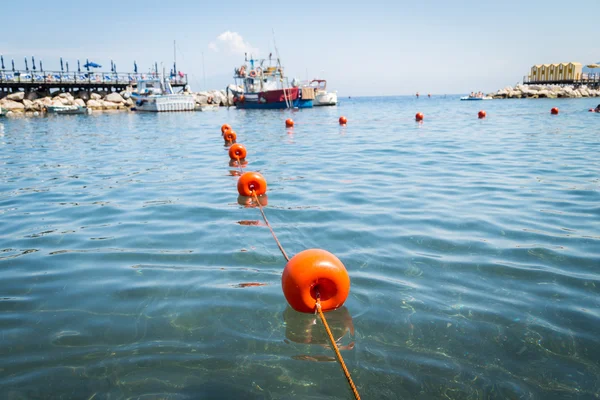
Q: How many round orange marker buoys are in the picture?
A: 10